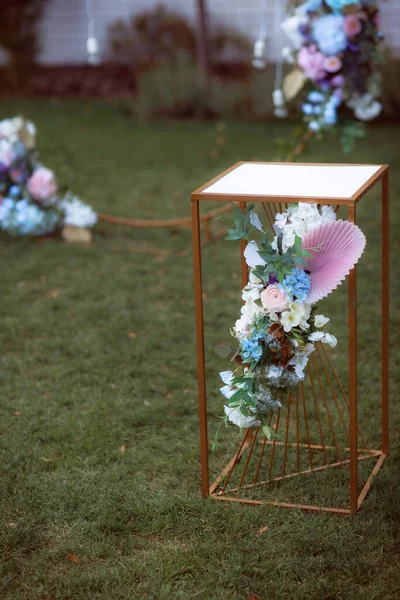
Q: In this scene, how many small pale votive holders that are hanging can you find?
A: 3